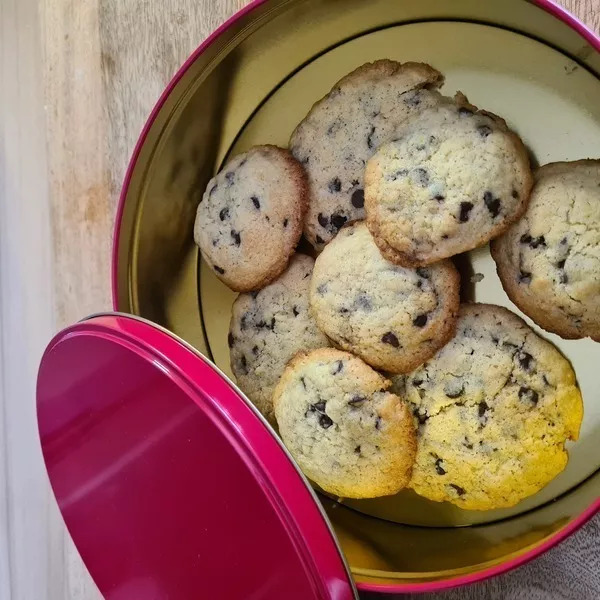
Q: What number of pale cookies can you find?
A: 8